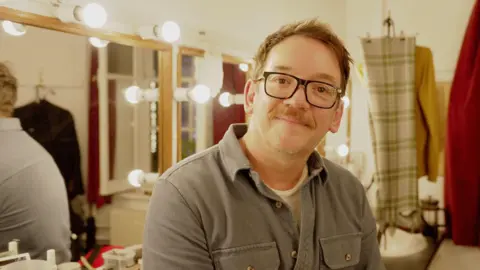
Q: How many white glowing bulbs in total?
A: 11